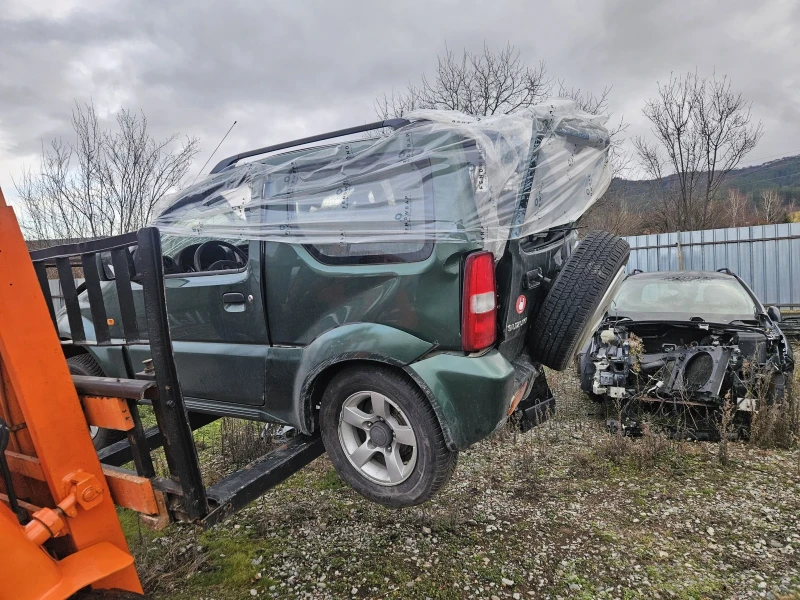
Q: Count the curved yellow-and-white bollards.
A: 0